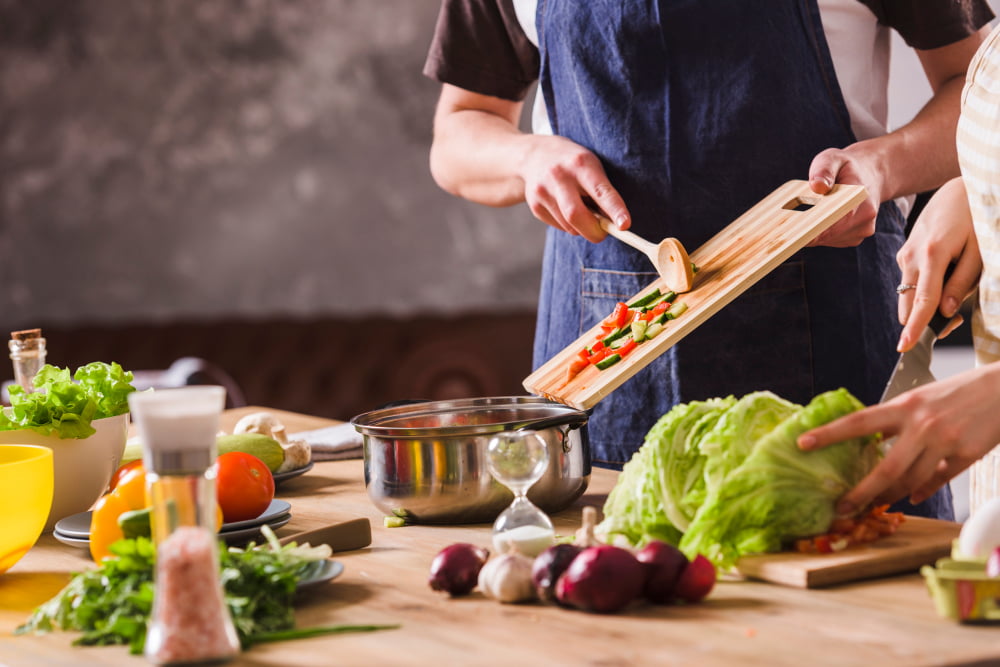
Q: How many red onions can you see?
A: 5